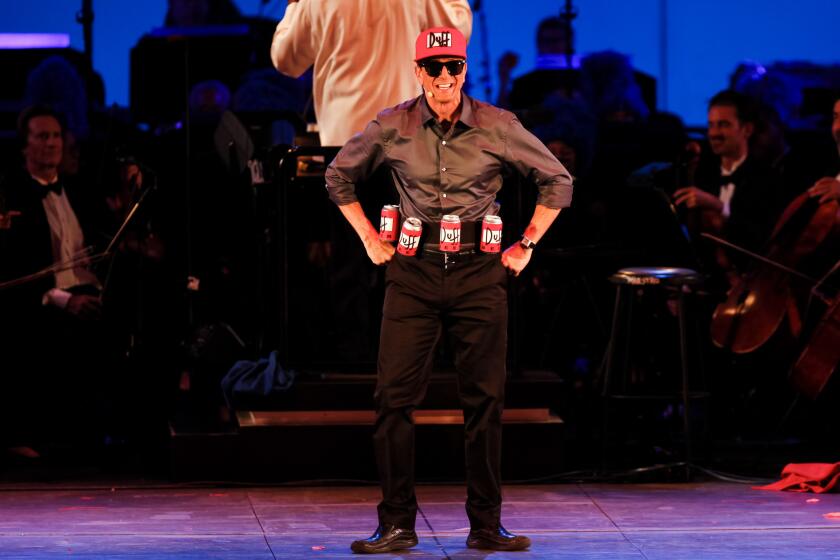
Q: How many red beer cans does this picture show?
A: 4